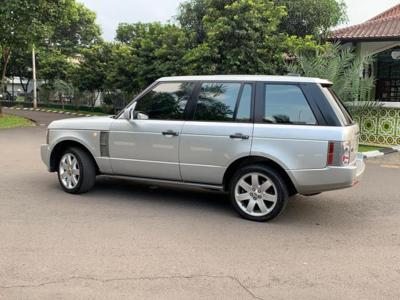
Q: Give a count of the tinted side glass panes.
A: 4